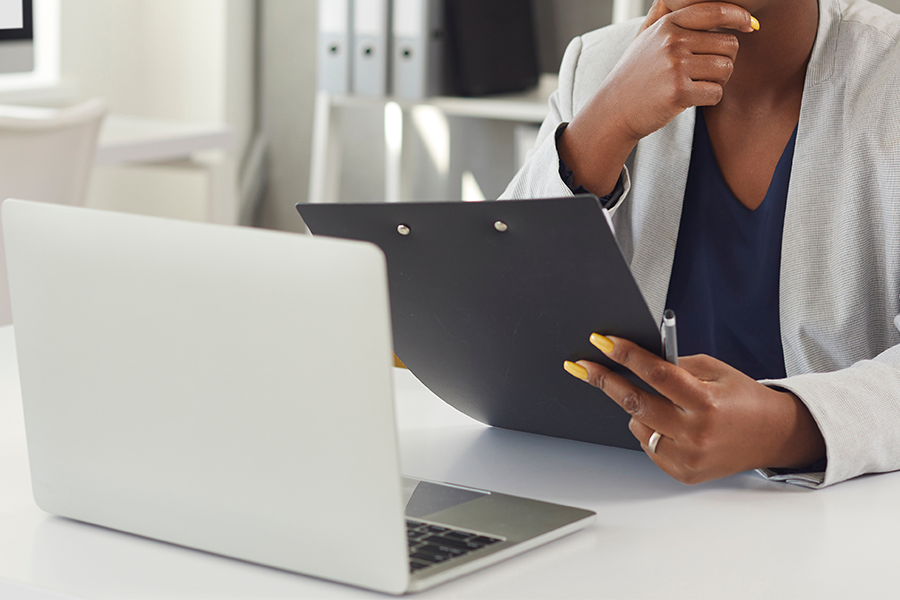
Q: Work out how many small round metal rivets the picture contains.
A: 2